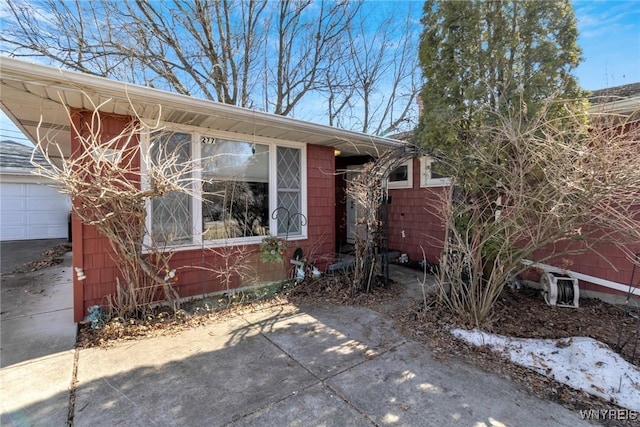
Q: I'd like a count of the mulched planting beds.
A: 2